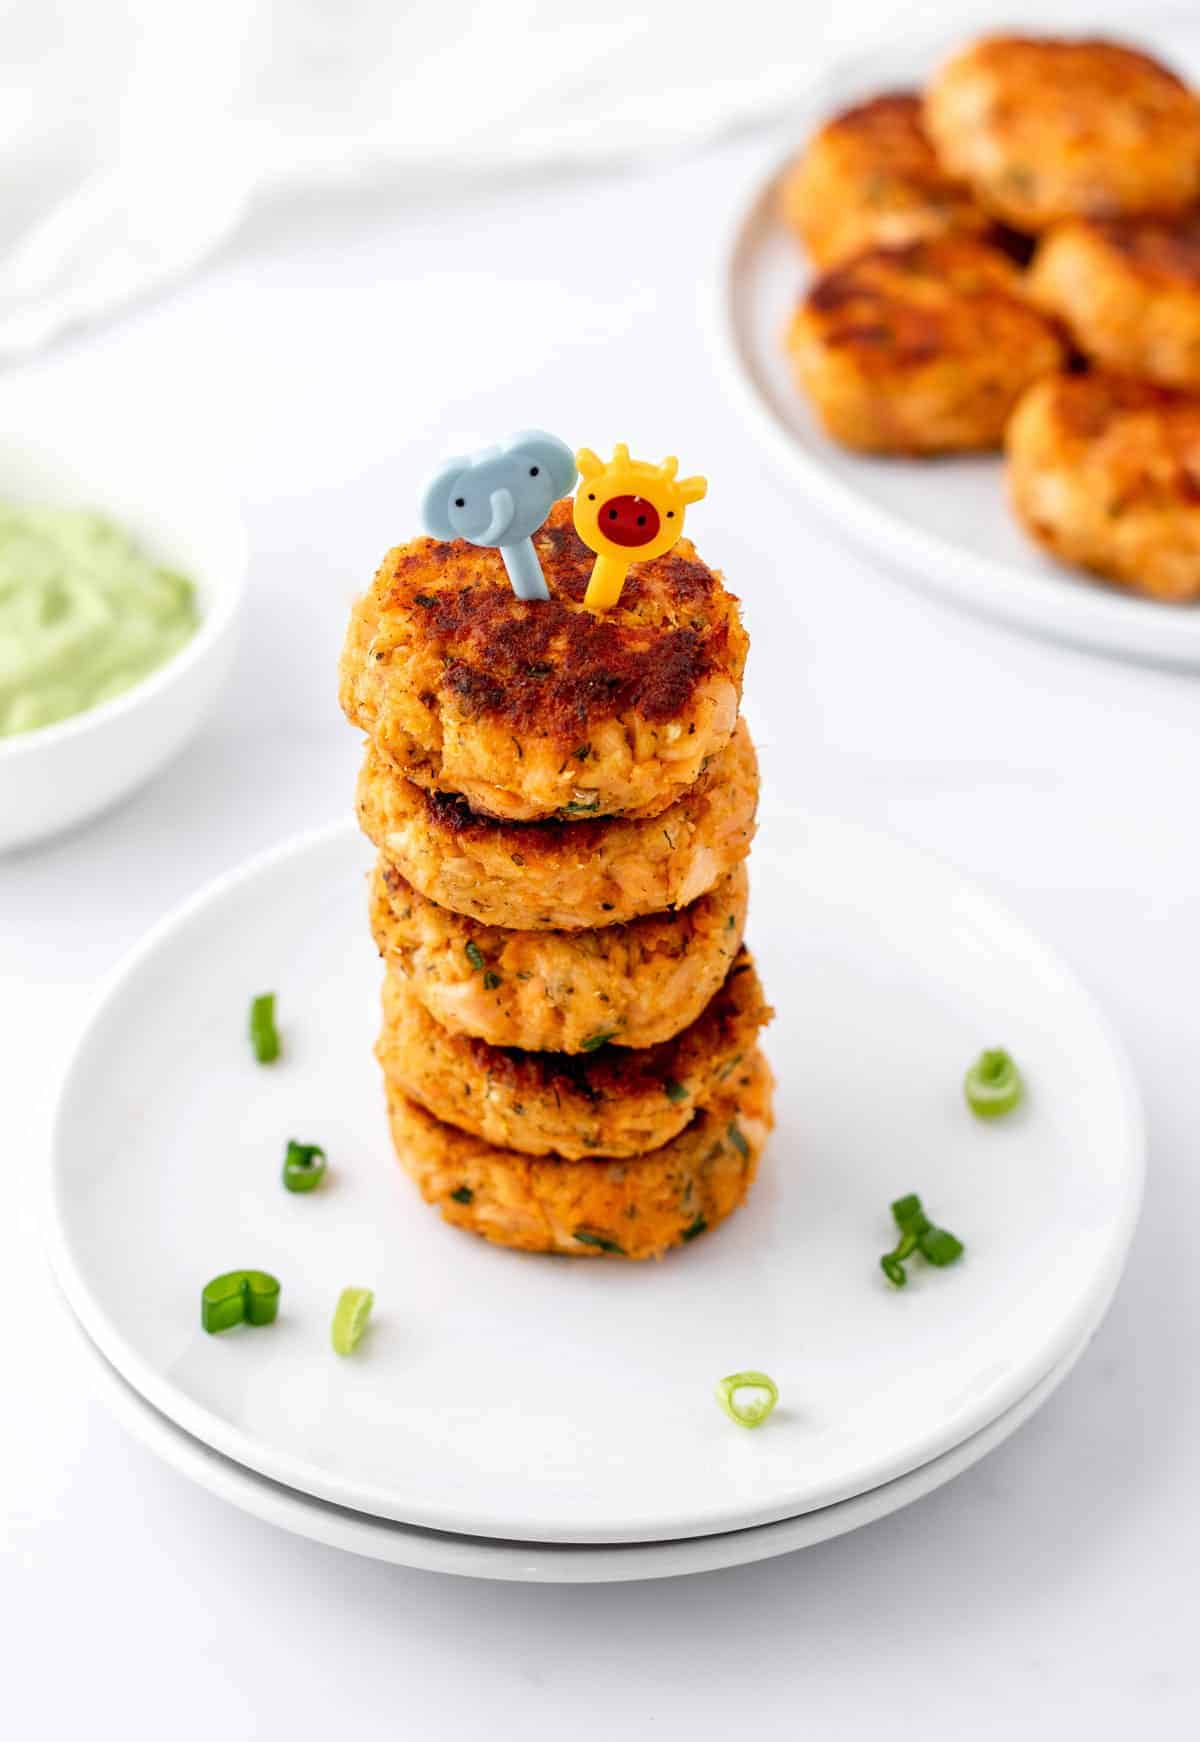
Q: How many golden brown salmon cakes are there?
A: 10